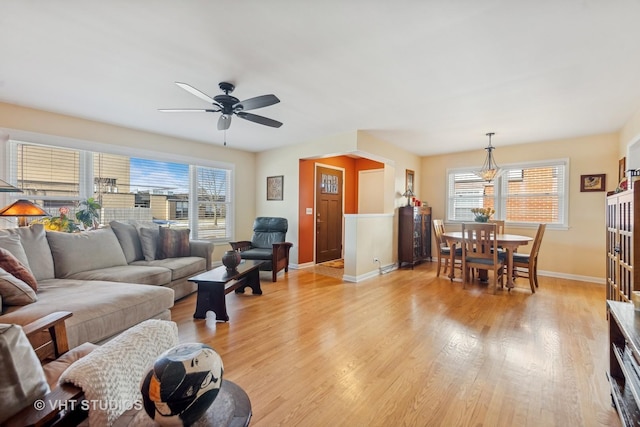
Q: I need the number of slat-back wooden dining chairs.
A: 4